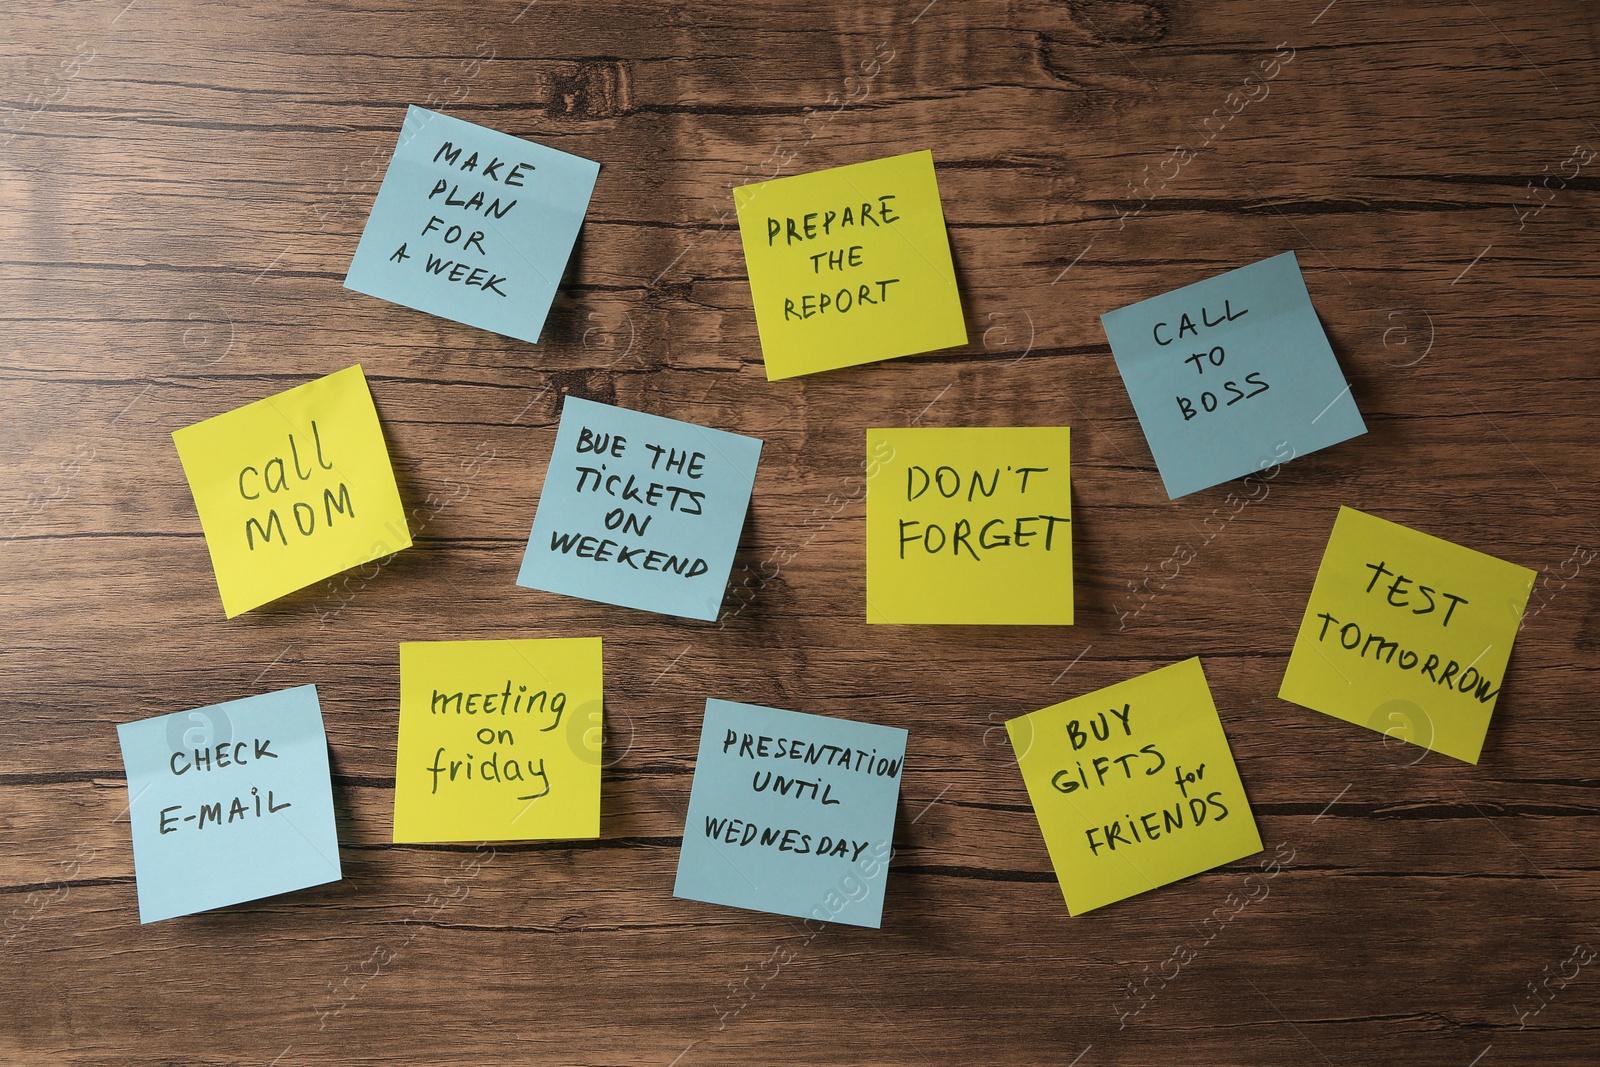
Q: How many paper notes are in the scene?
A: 11